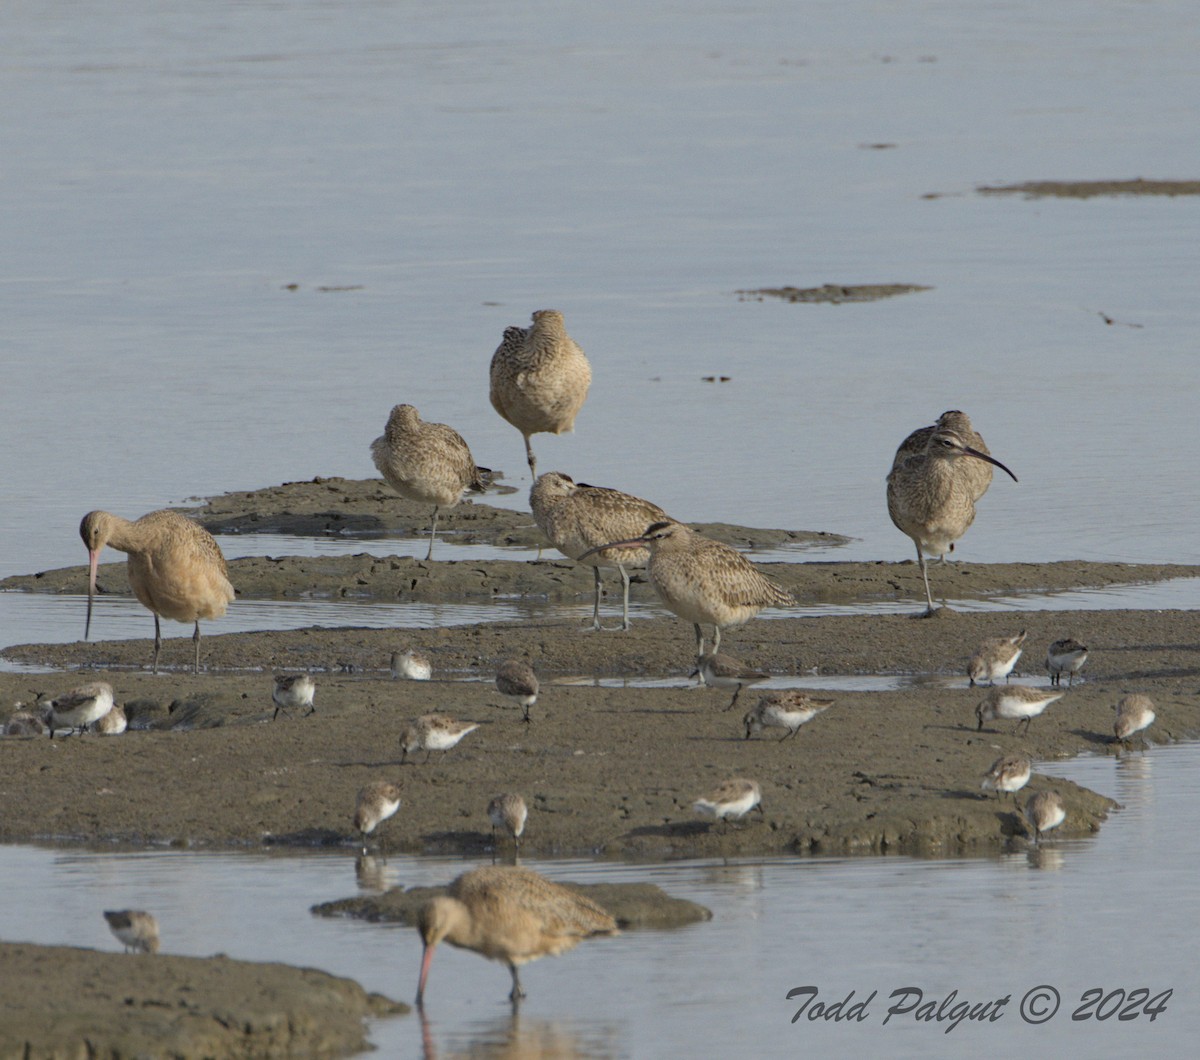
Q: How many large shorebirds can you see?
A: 8